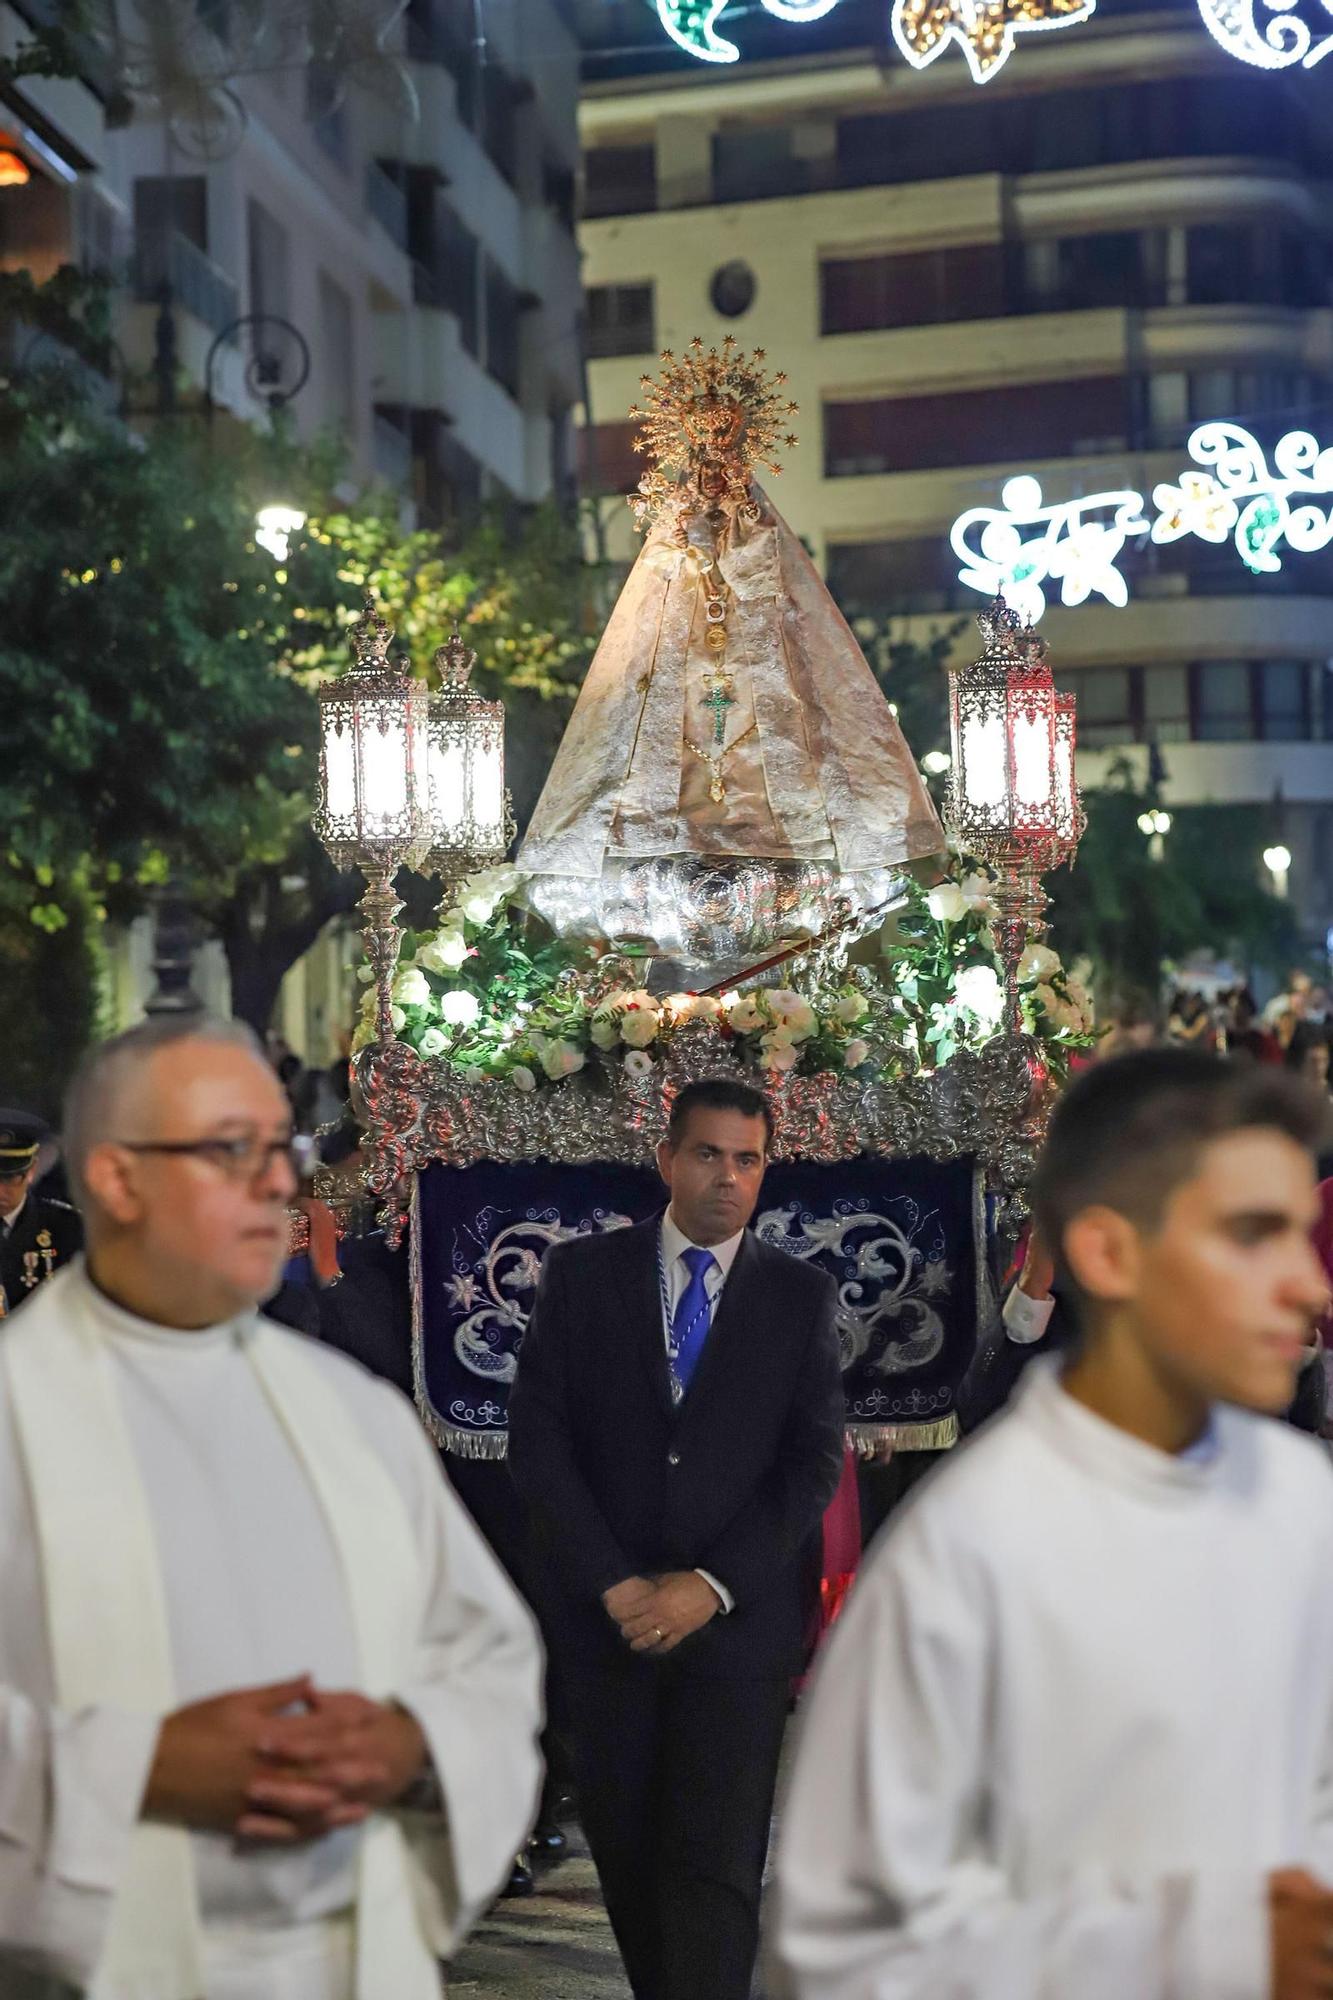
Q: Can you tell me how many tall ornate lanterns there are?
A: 4